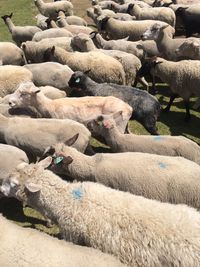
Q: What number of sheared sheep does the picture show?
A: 1